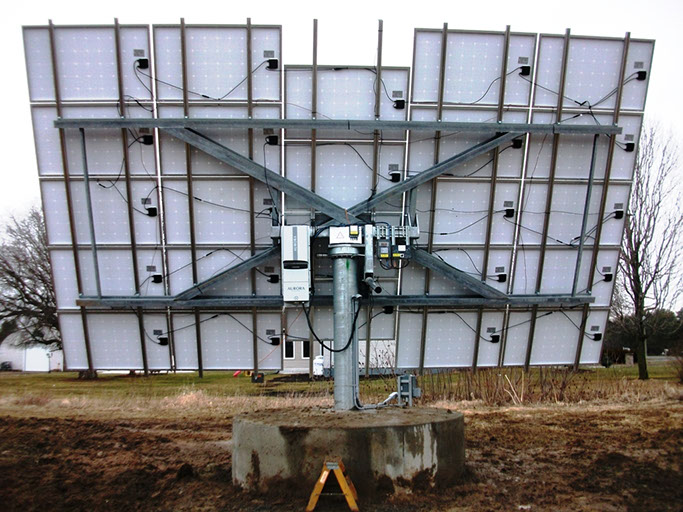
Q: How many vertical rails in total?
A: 10